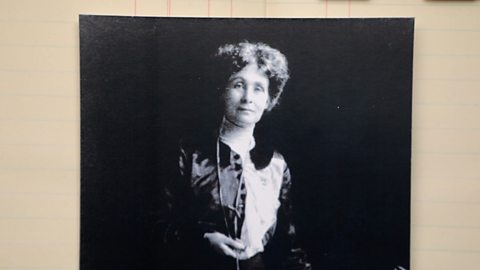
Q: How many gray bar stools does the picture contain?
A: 0